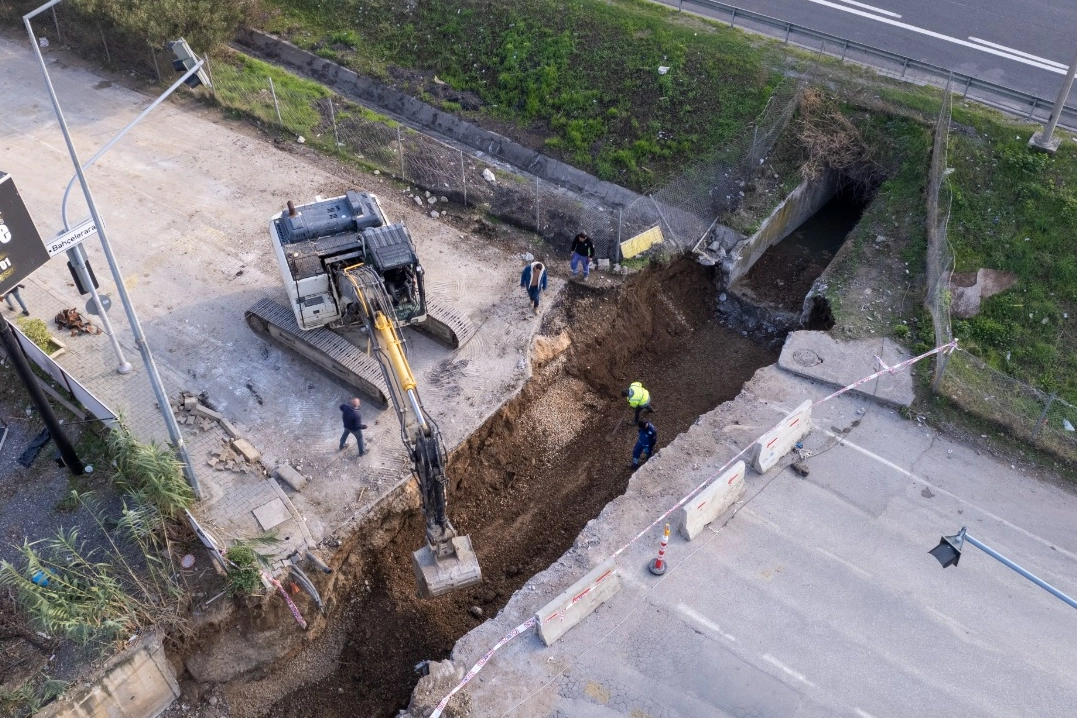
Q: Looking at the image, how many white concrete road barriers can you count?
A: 3